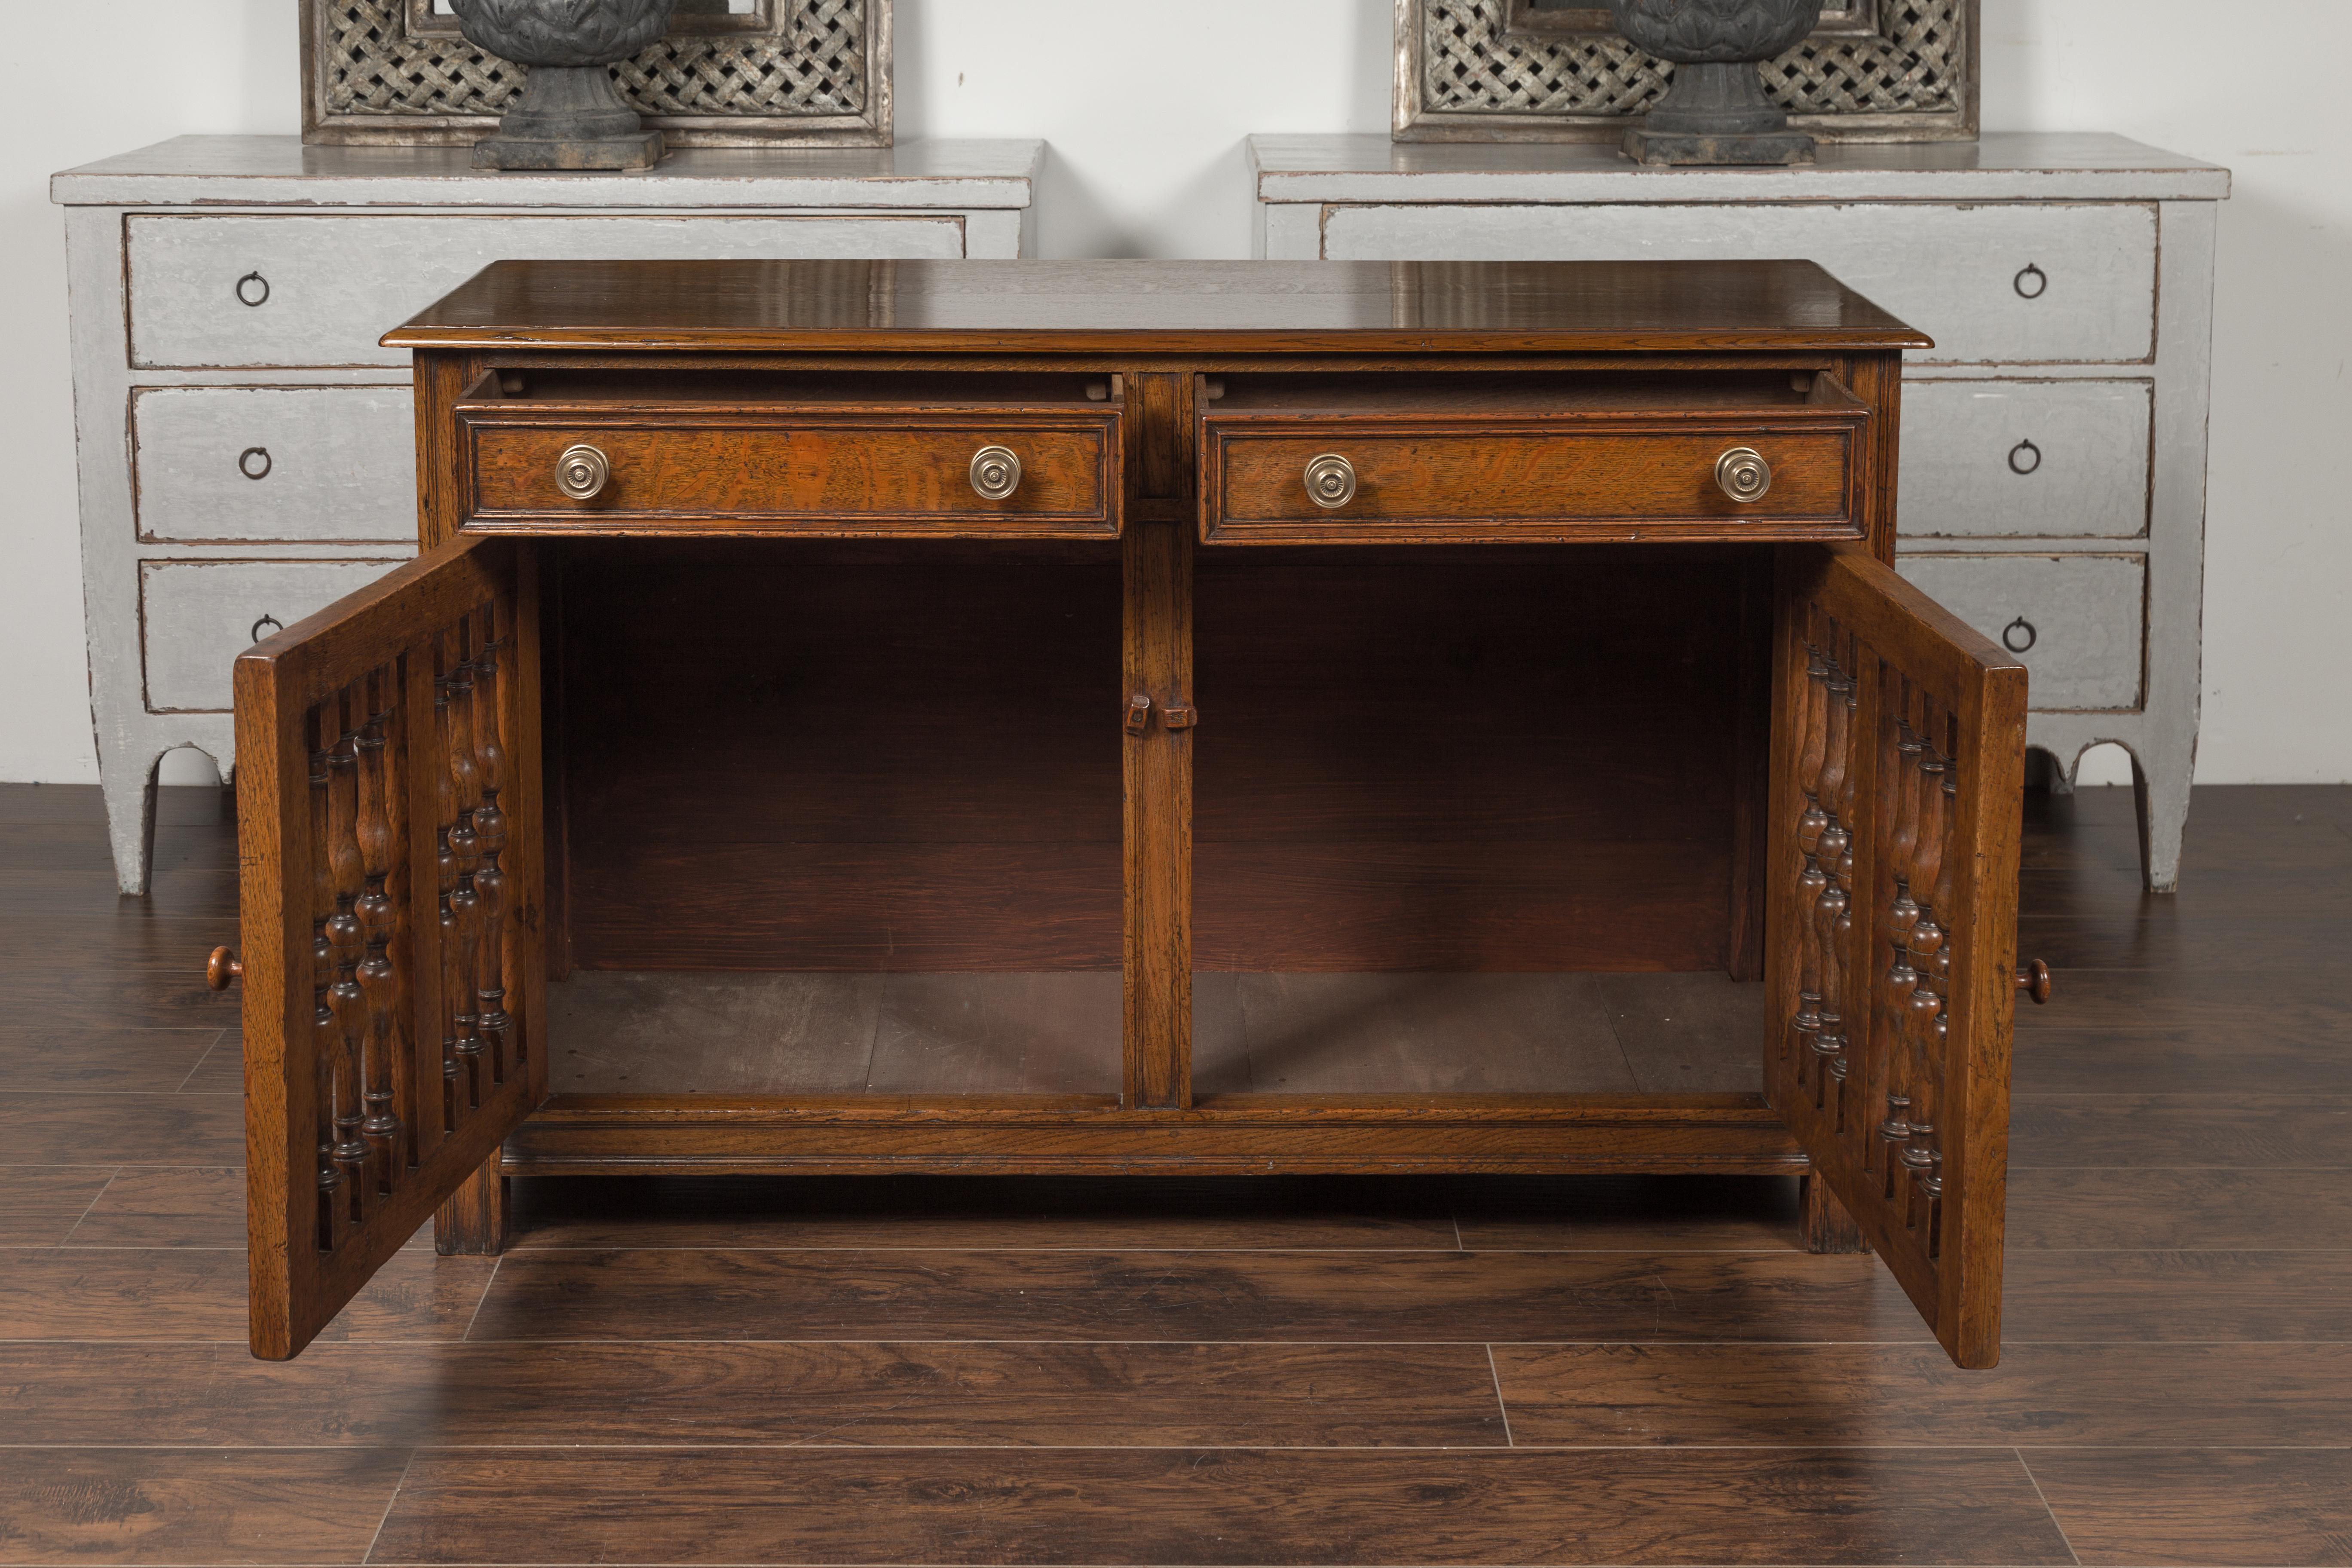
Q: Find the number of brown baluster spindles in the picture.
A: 12